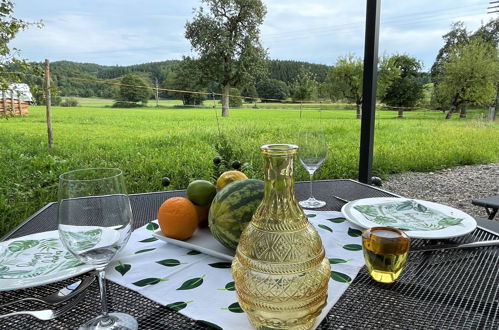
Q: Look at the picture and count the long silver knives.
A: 1